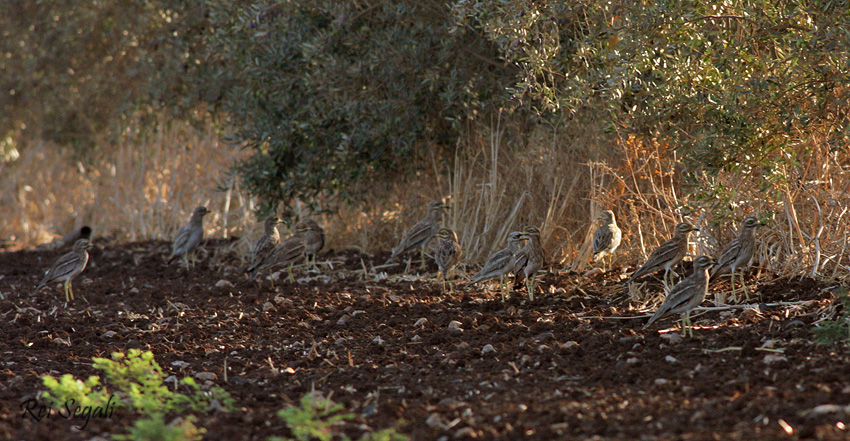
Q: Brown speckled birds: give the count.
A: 13